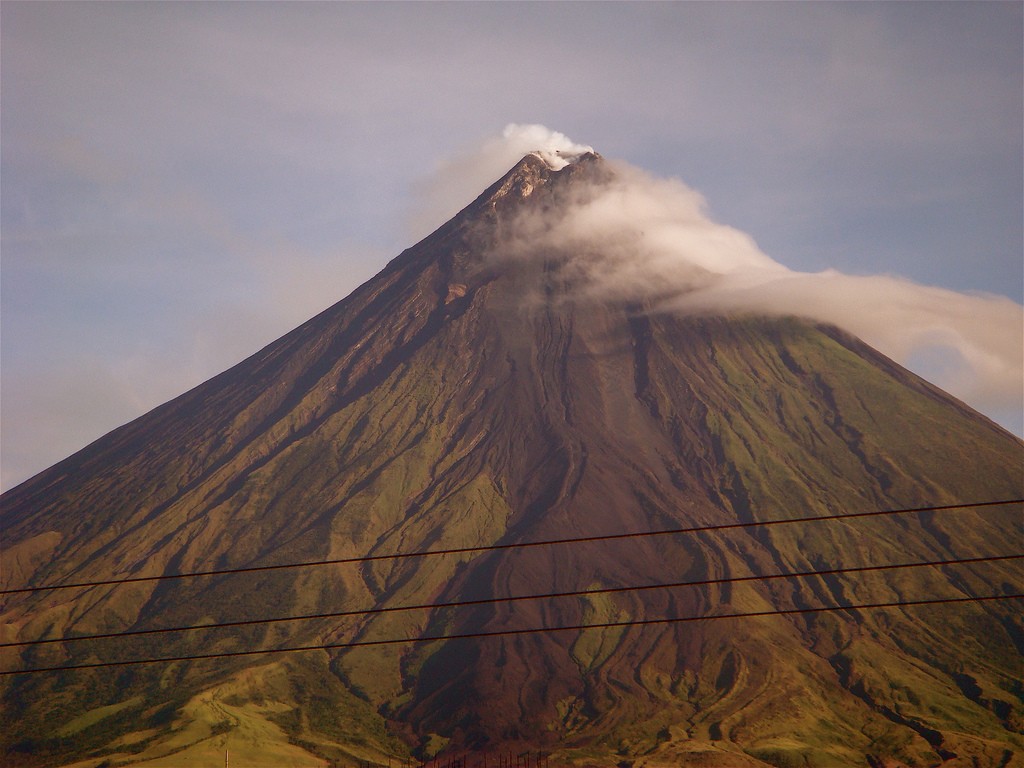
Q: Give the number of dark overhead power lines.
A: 3